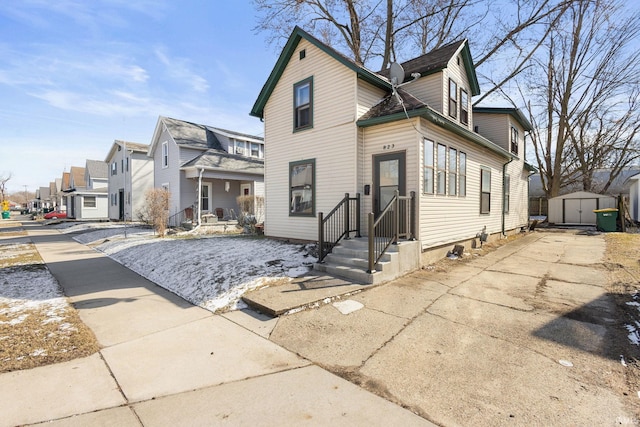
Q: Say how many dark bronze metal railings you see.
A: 2